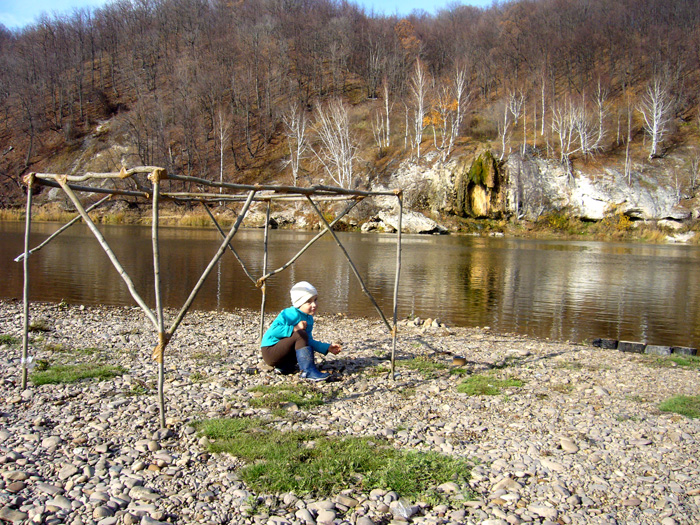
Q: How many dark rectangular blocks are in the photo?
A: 4